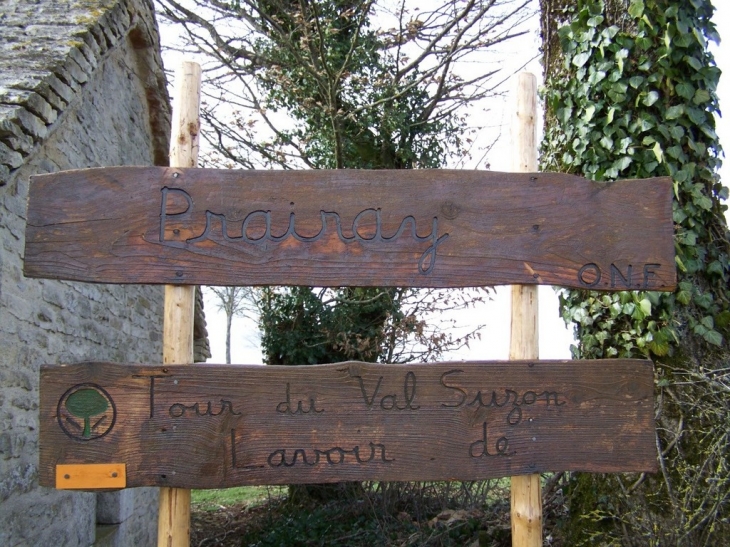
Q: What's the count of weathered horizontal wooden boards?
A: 2